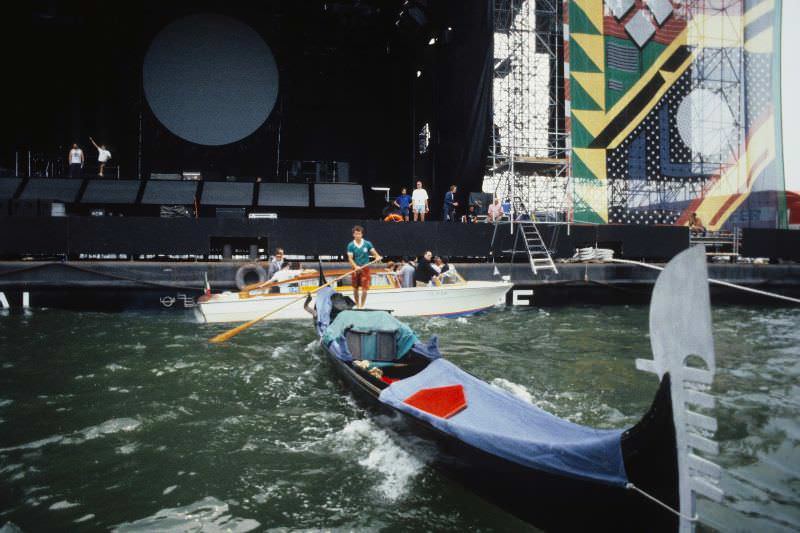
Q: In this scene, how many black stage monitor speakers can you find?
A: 7